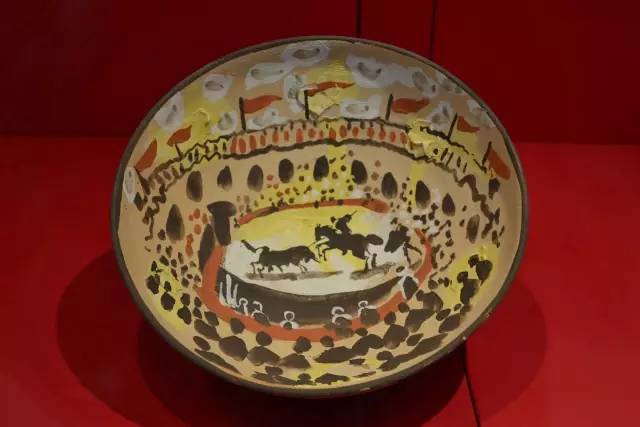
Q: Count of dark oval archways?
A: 11